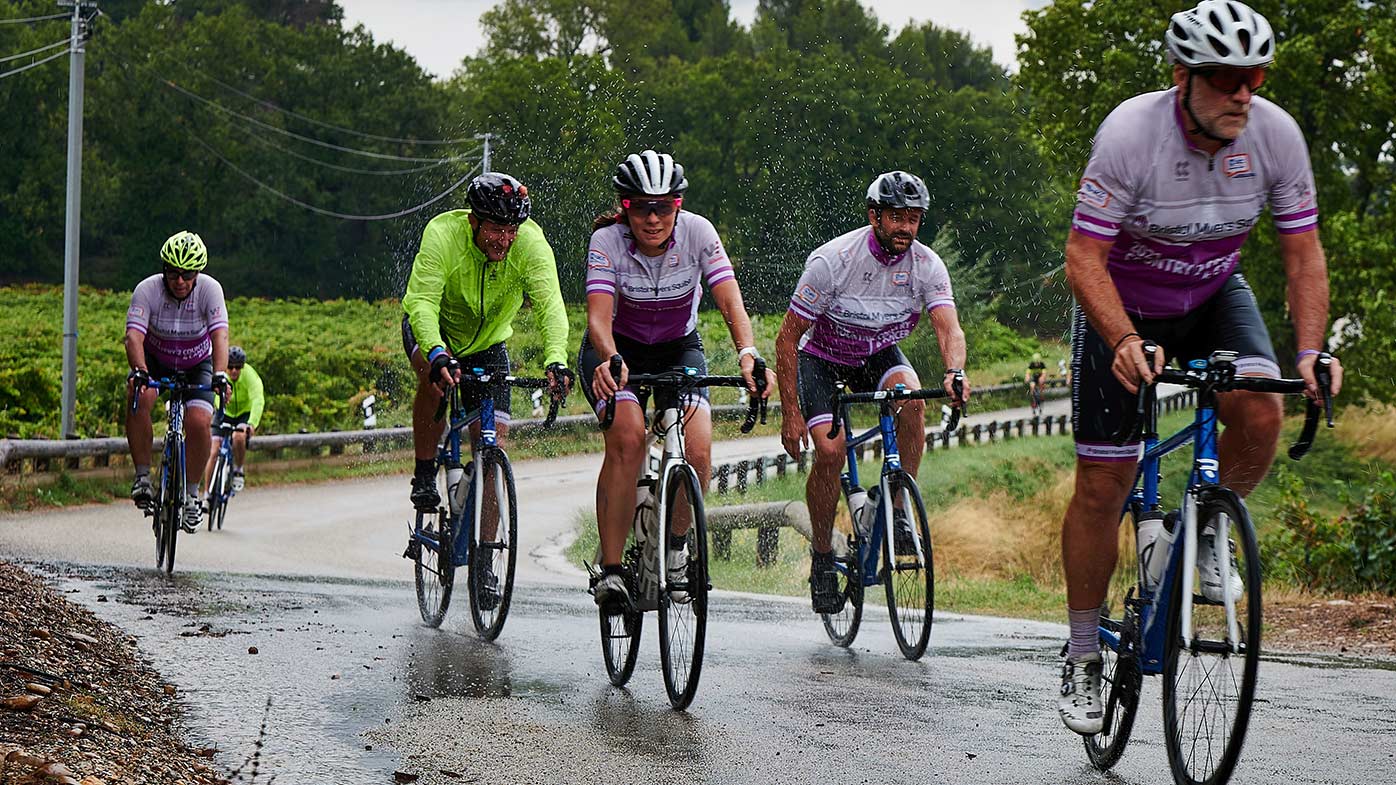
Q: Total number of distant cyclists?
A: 1